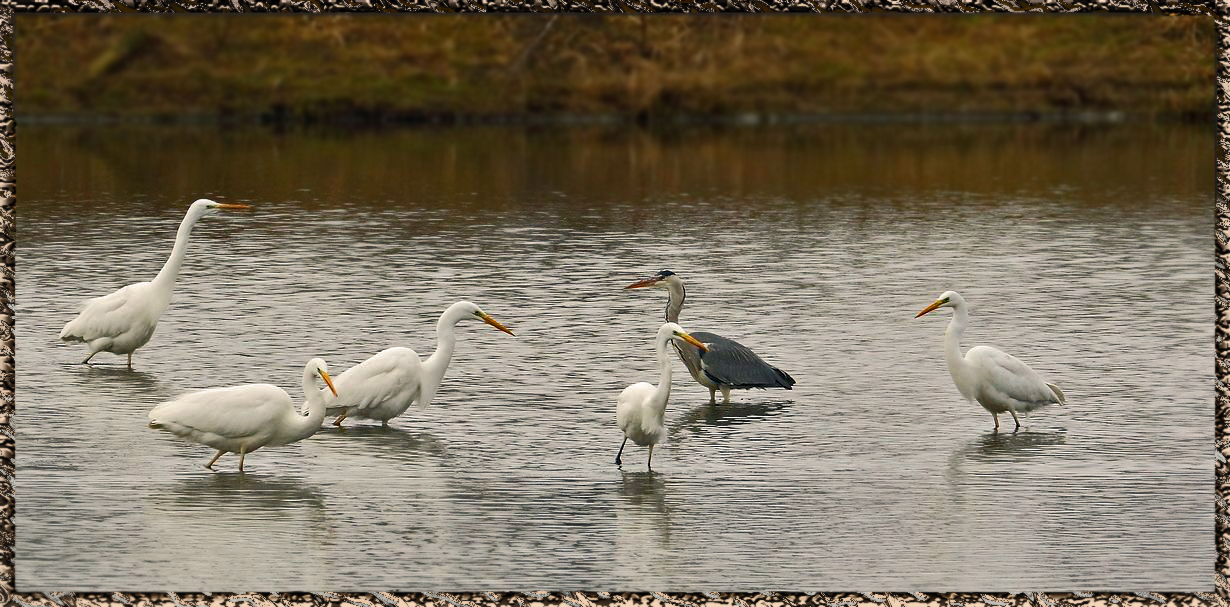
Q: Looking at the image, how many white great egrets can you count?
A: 5